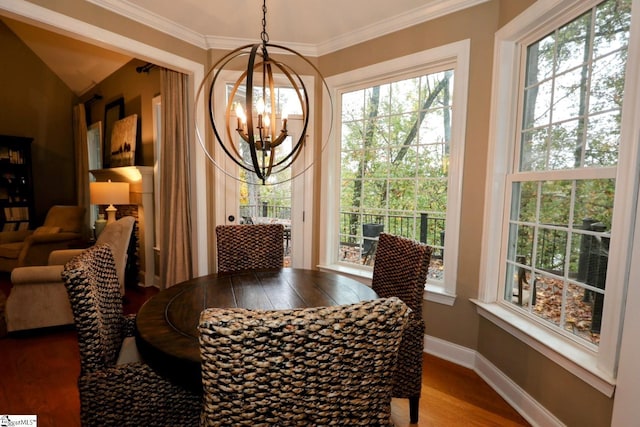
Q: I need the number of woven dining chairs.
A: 4